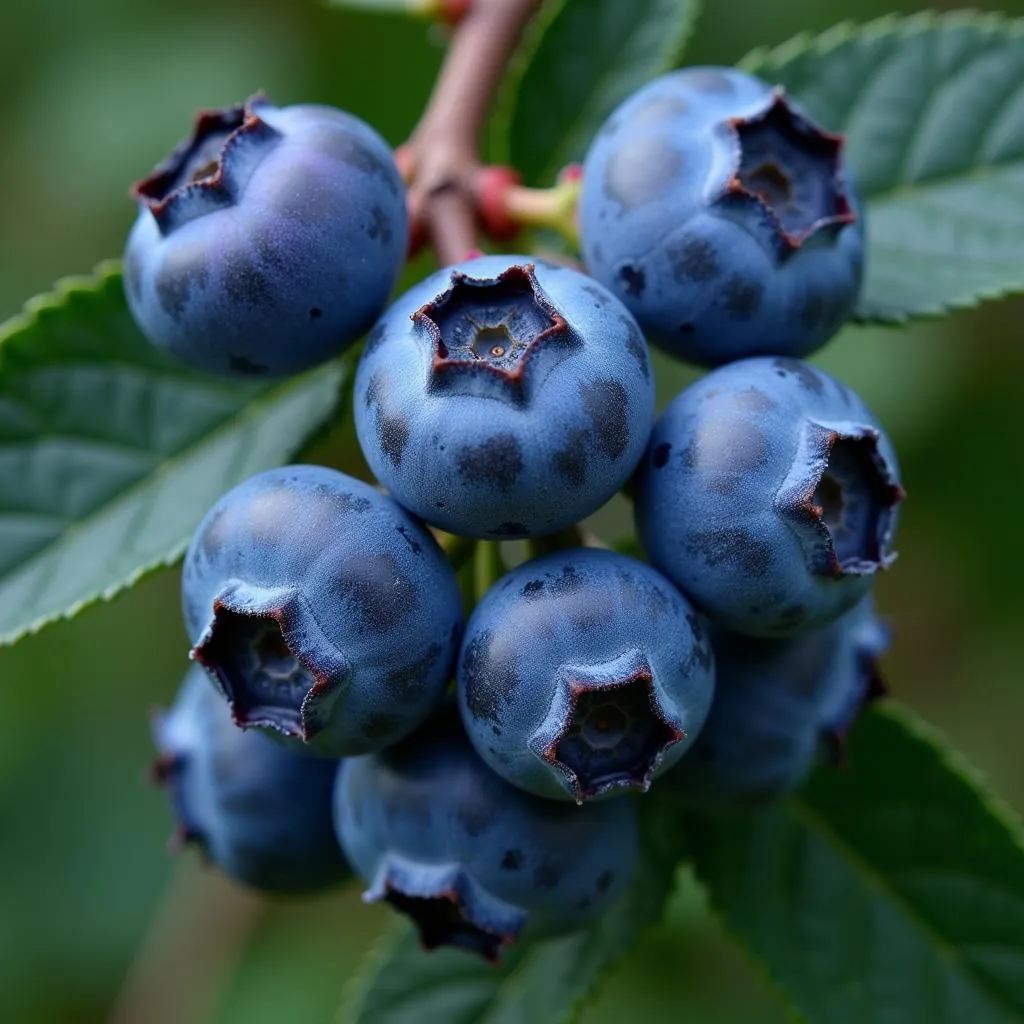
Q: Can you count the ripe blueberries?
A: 9